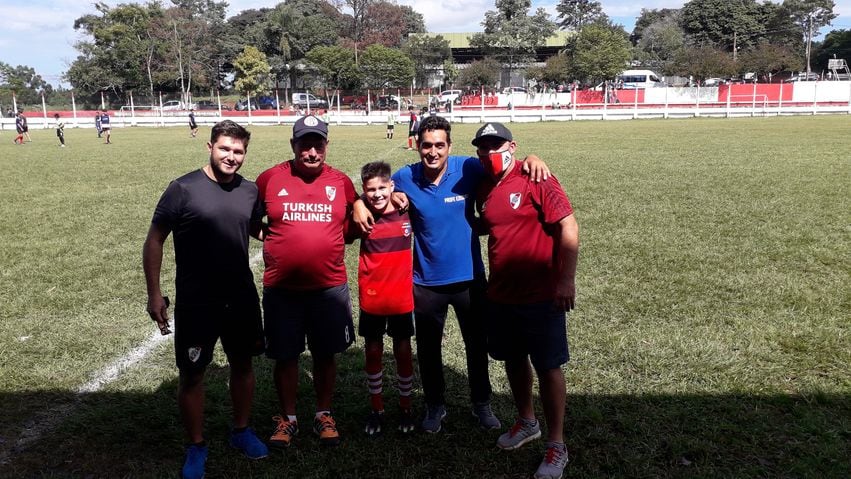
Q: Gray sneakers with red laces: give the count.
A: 2